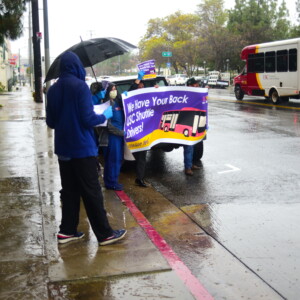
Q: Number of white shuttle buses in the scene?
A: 1